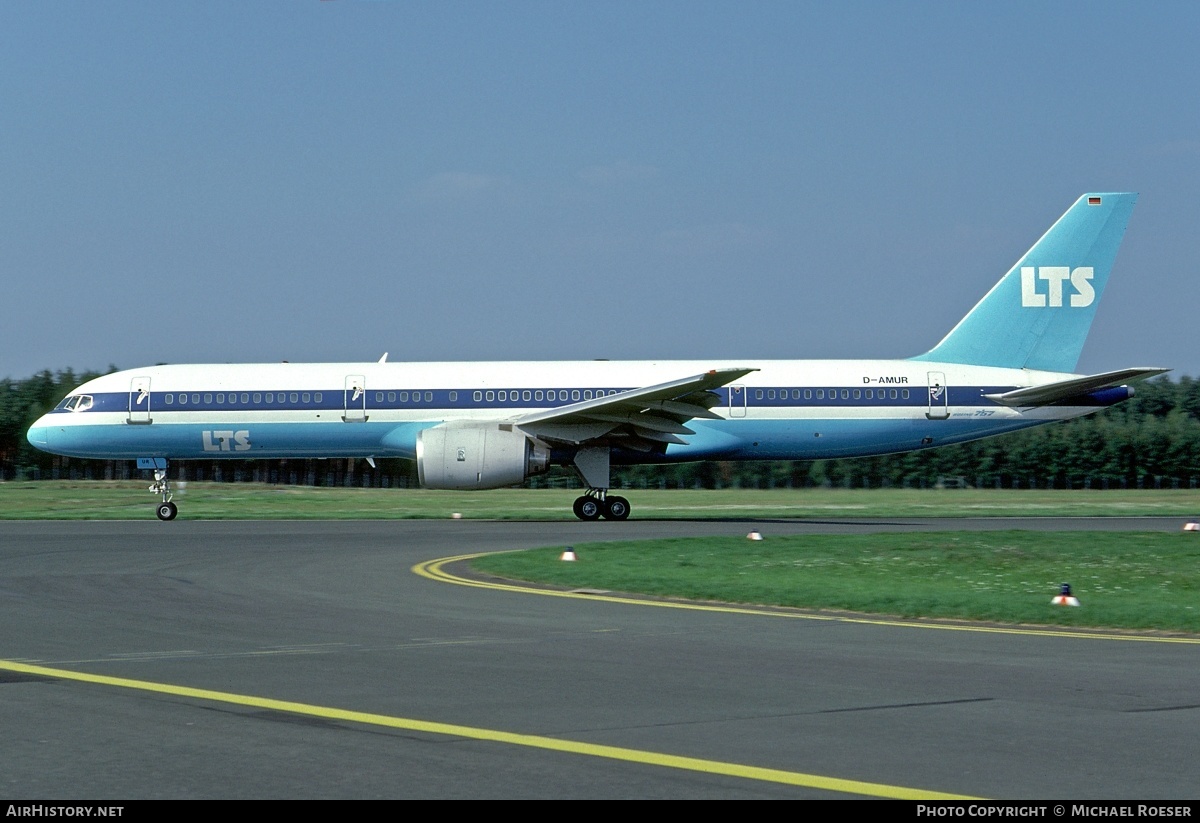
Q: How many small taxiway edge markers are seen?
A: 5